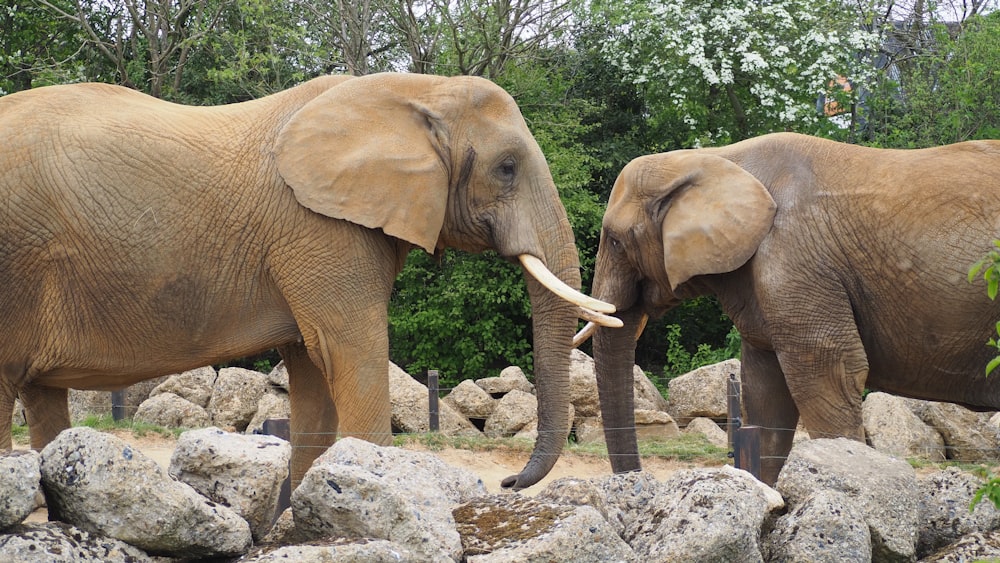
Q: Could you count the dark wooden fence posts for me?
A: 5